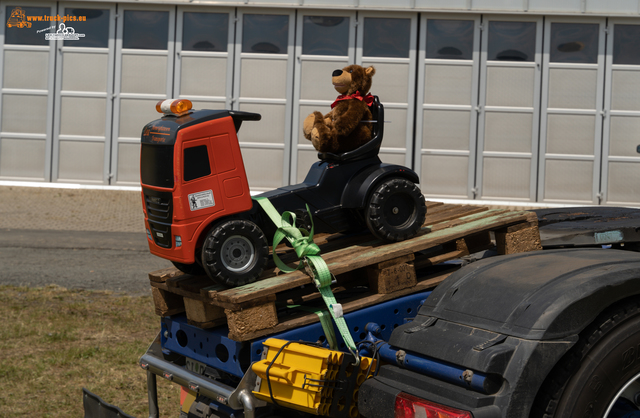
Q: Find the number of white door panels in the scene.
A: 11